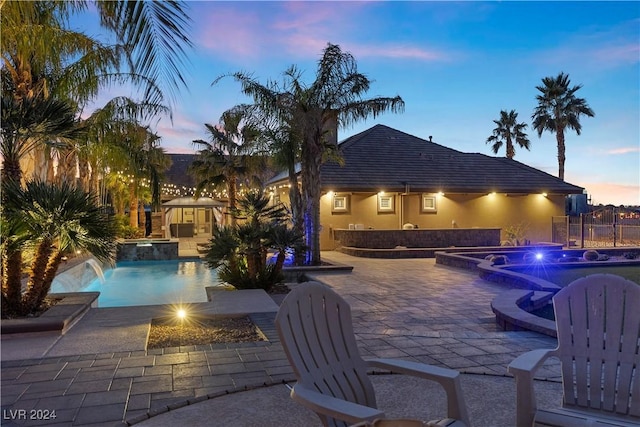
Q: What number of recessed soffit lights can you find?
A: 5